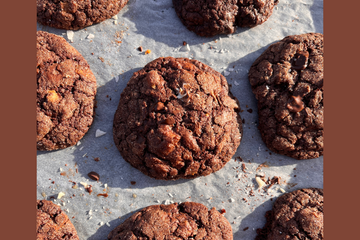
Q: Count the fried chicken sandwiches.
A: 0